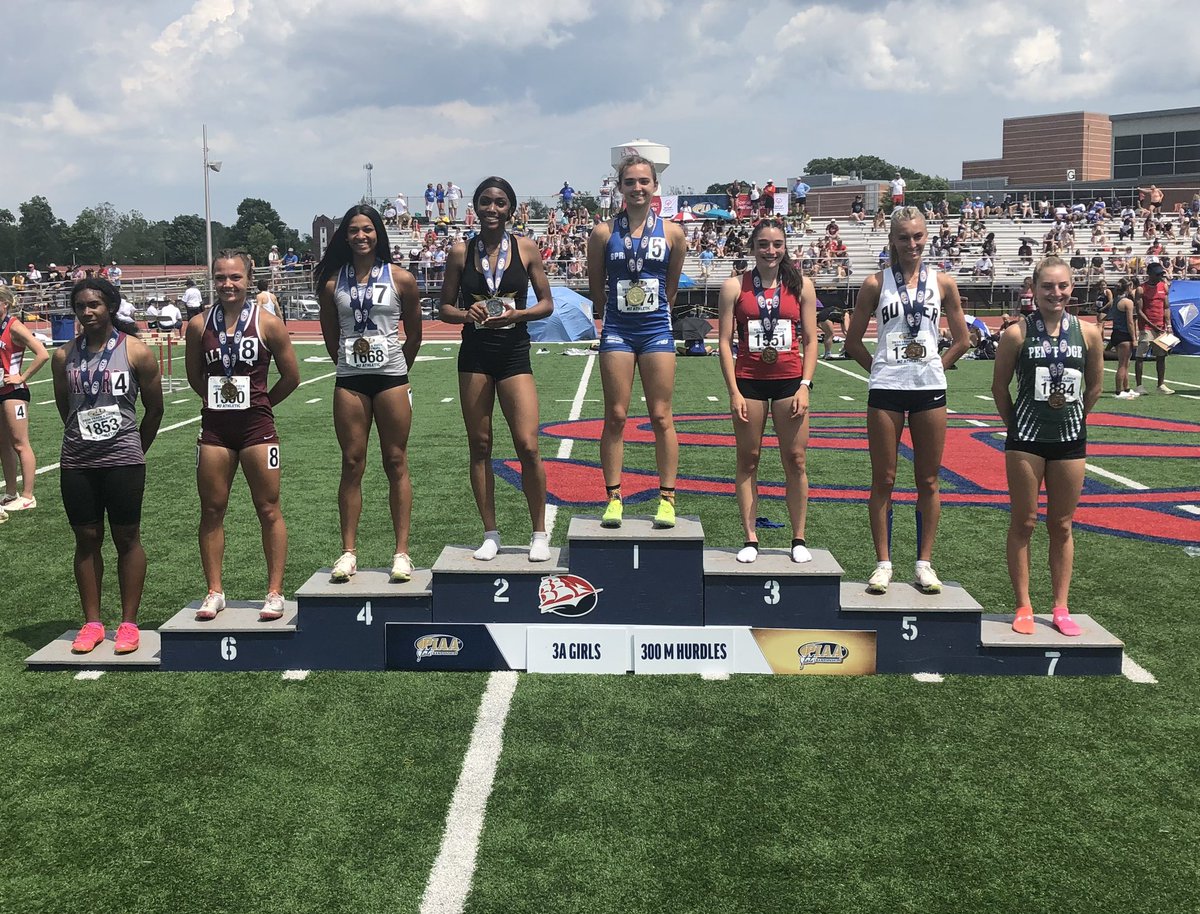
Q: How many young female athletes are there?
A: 8